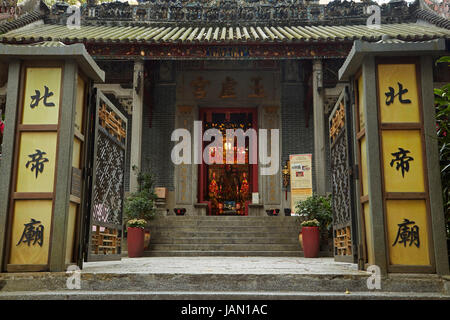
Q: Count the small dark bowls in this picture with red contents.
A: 2